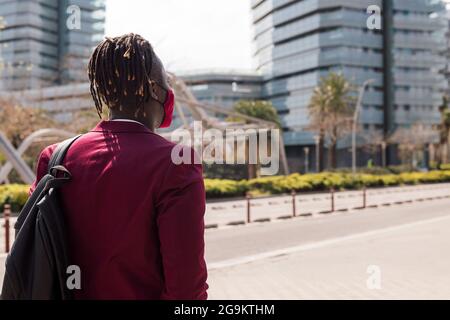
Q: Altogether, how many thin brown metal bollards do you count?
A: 5